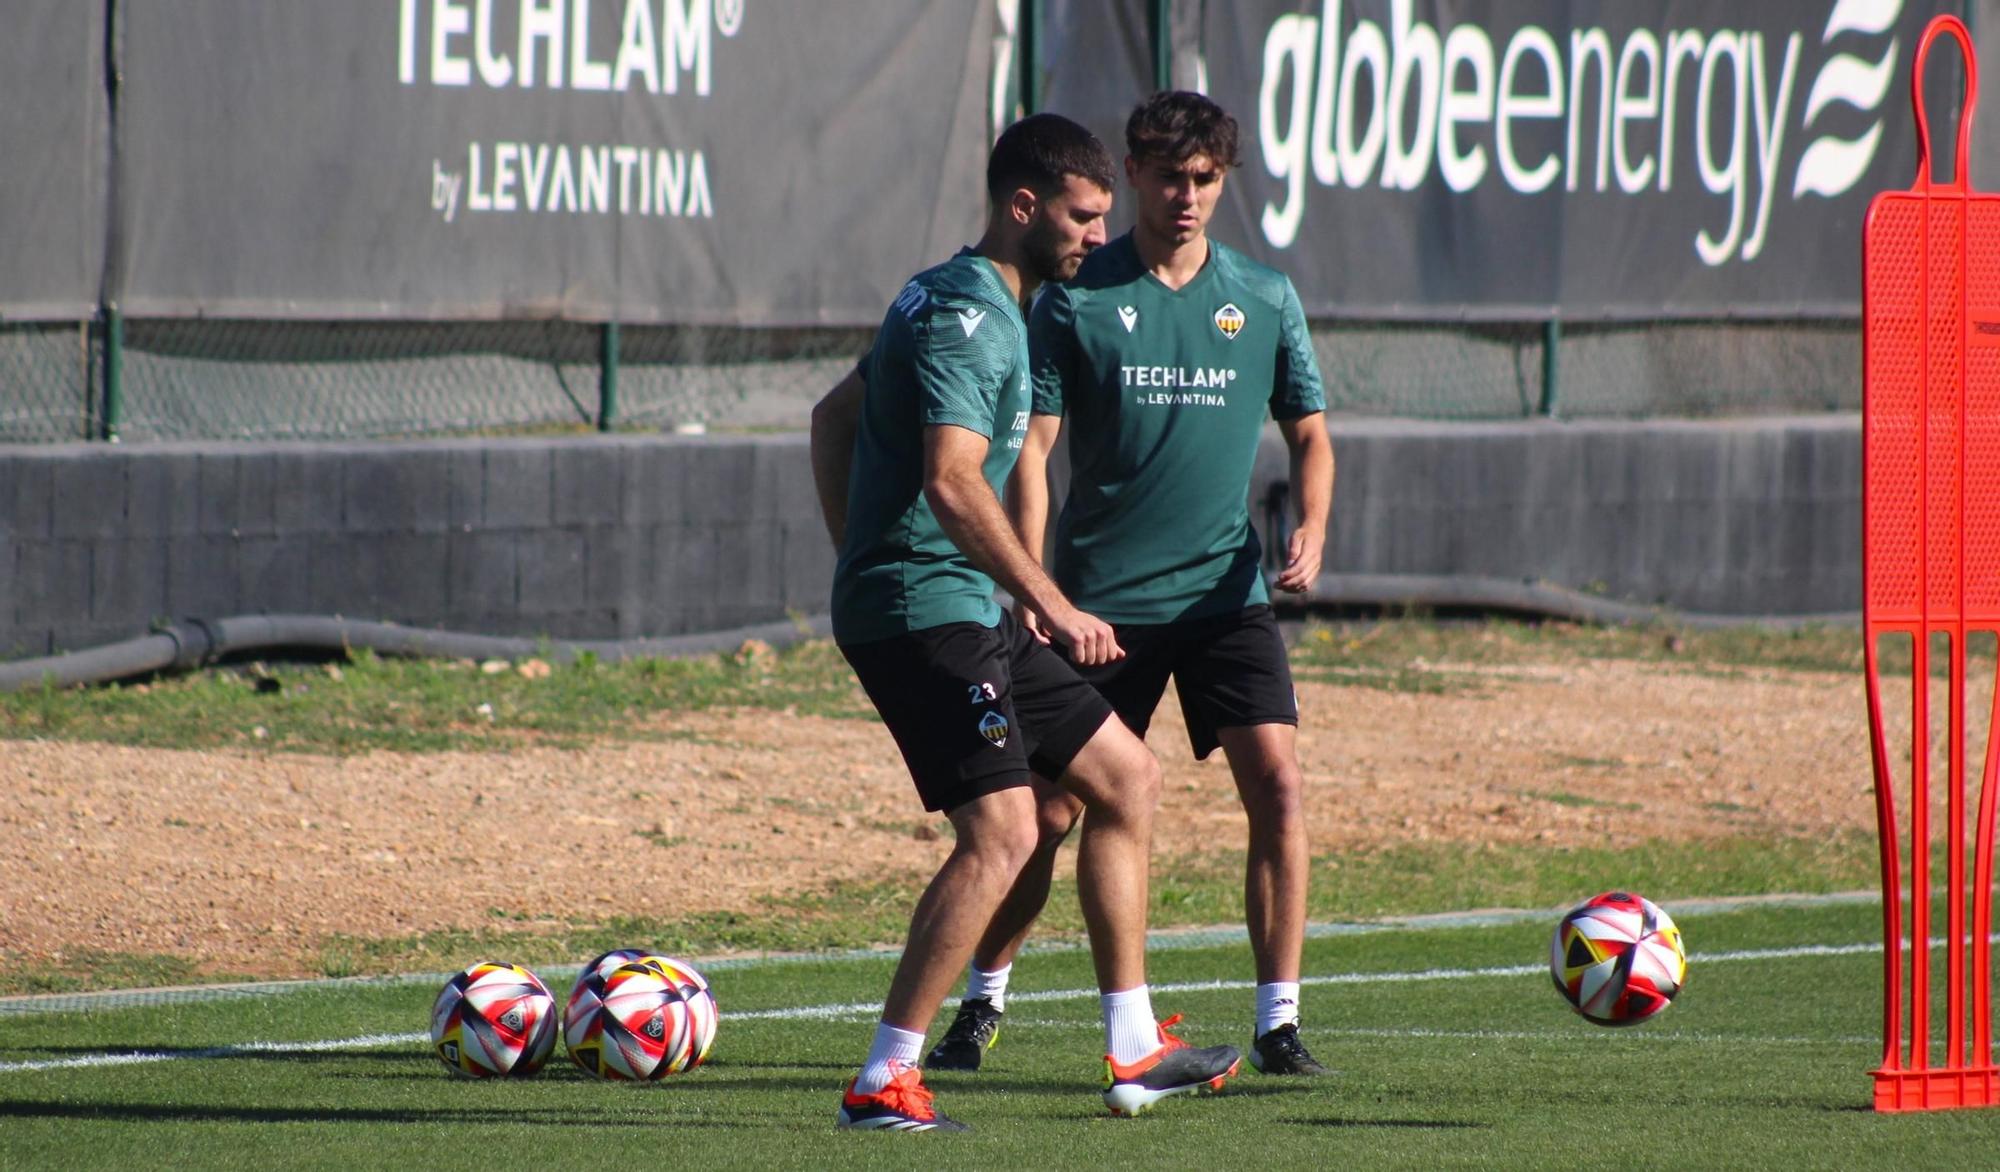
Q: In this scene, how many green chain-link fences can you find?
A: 1